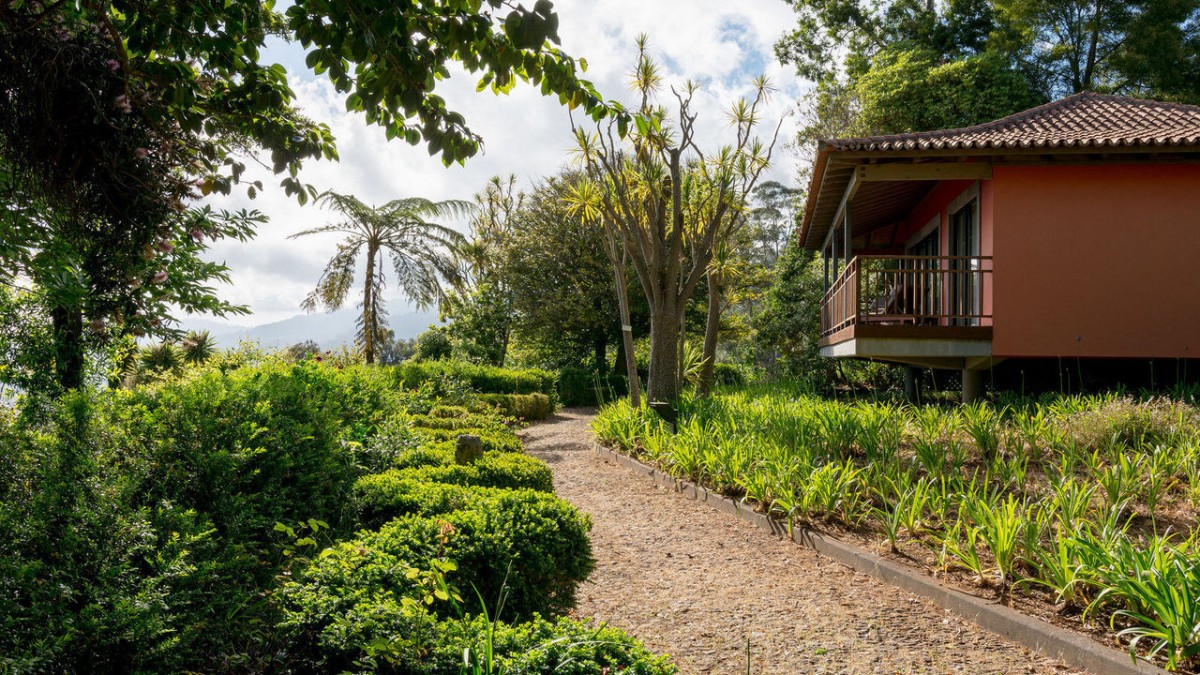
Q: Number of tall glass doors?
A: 2